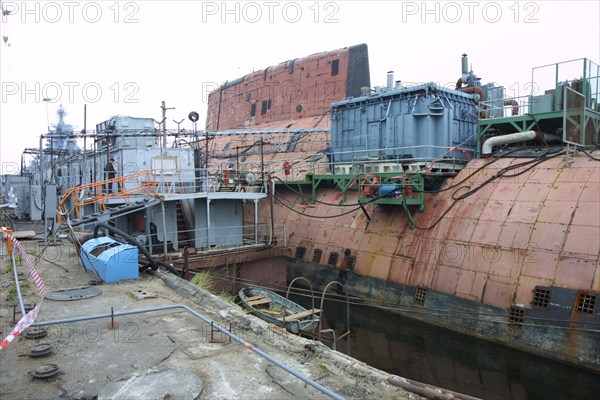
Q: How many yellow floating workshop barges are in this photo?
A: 0